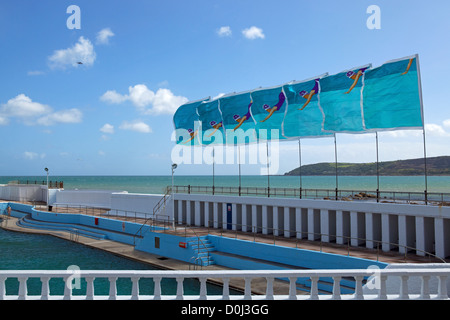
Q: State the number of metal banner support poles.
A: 7